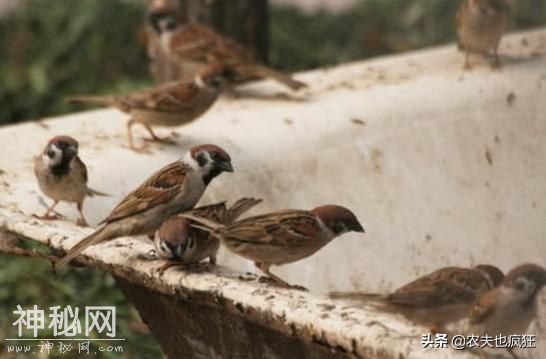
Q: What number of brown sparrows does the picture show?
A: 9